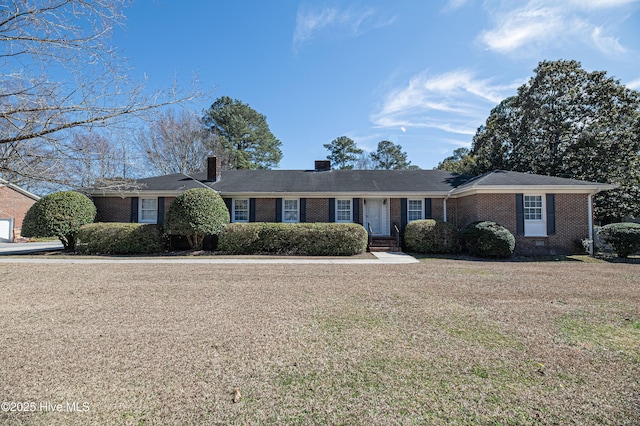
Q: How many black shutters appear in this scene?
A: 12